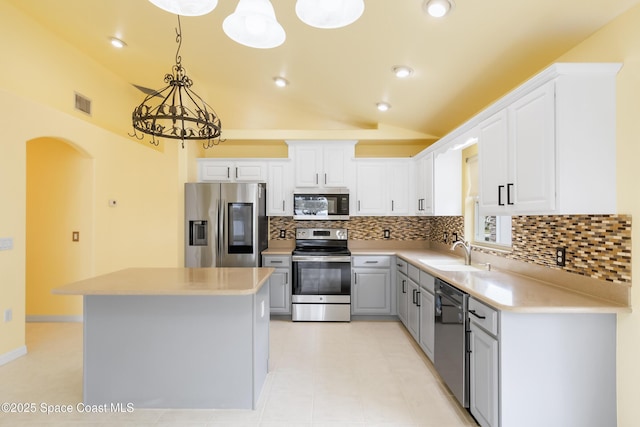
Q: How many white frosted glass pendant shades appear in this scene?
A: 3